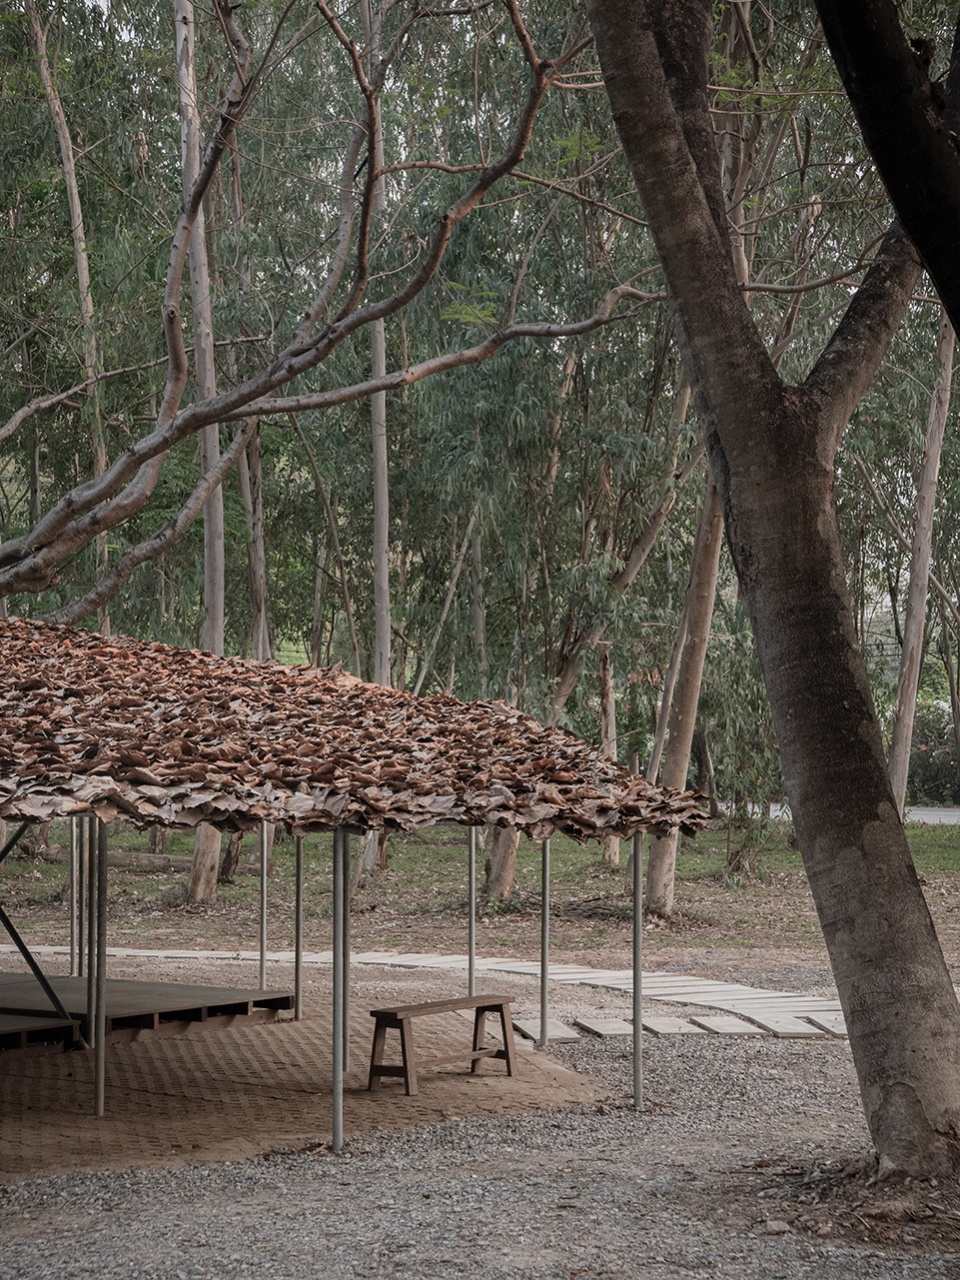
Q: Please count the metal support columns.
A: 11